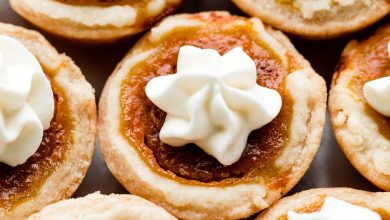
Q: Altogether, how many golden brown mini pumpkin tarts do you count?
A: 7